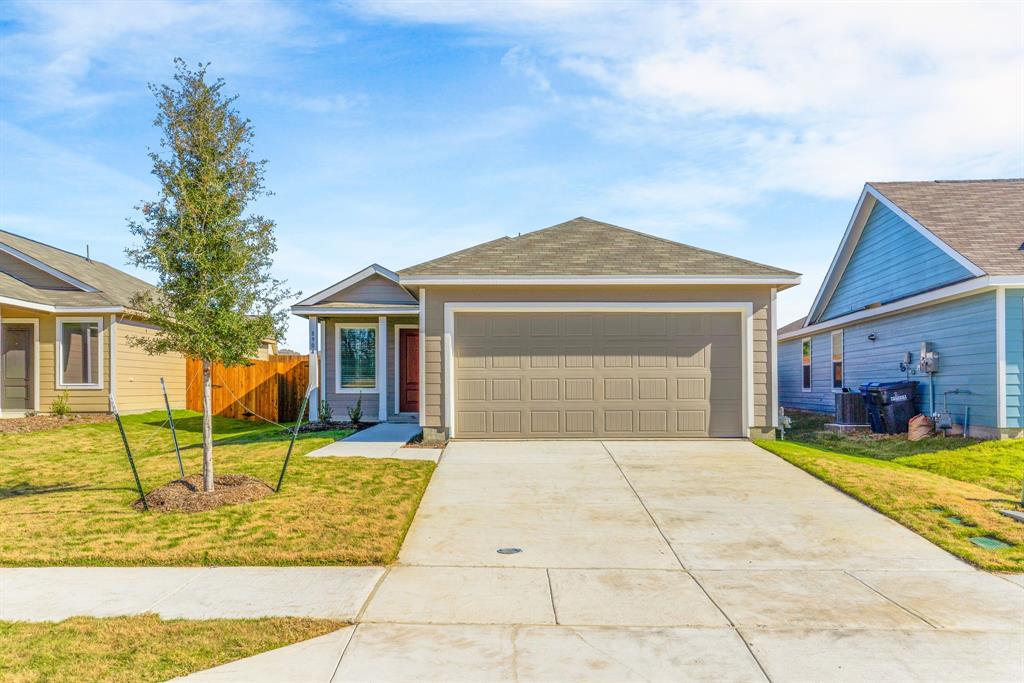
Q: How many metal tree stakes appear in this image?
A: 3